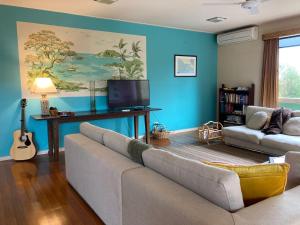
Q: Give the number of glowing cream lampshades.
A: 1